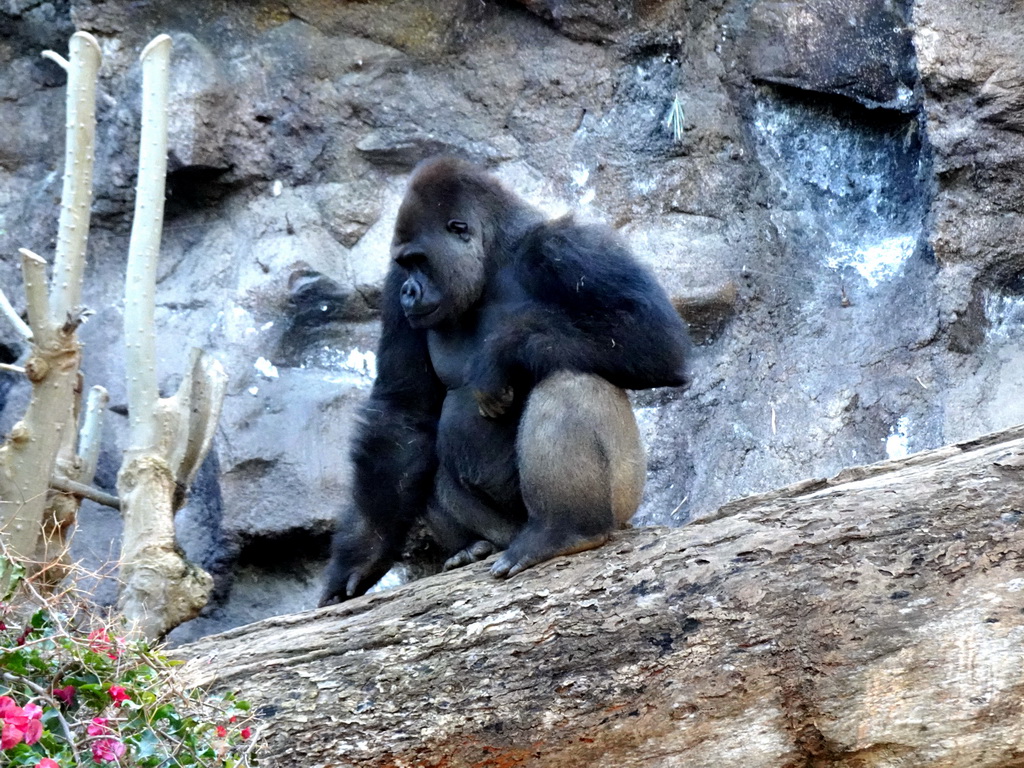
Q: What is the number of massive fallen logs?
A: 1